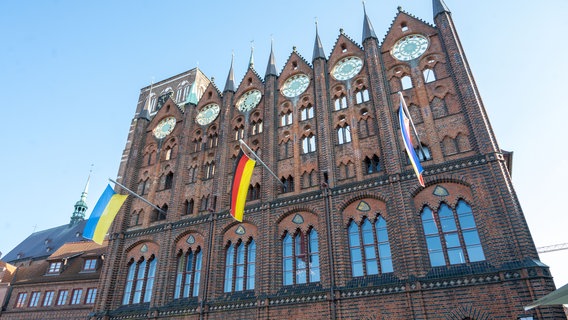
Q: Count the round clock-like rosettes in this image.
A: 6